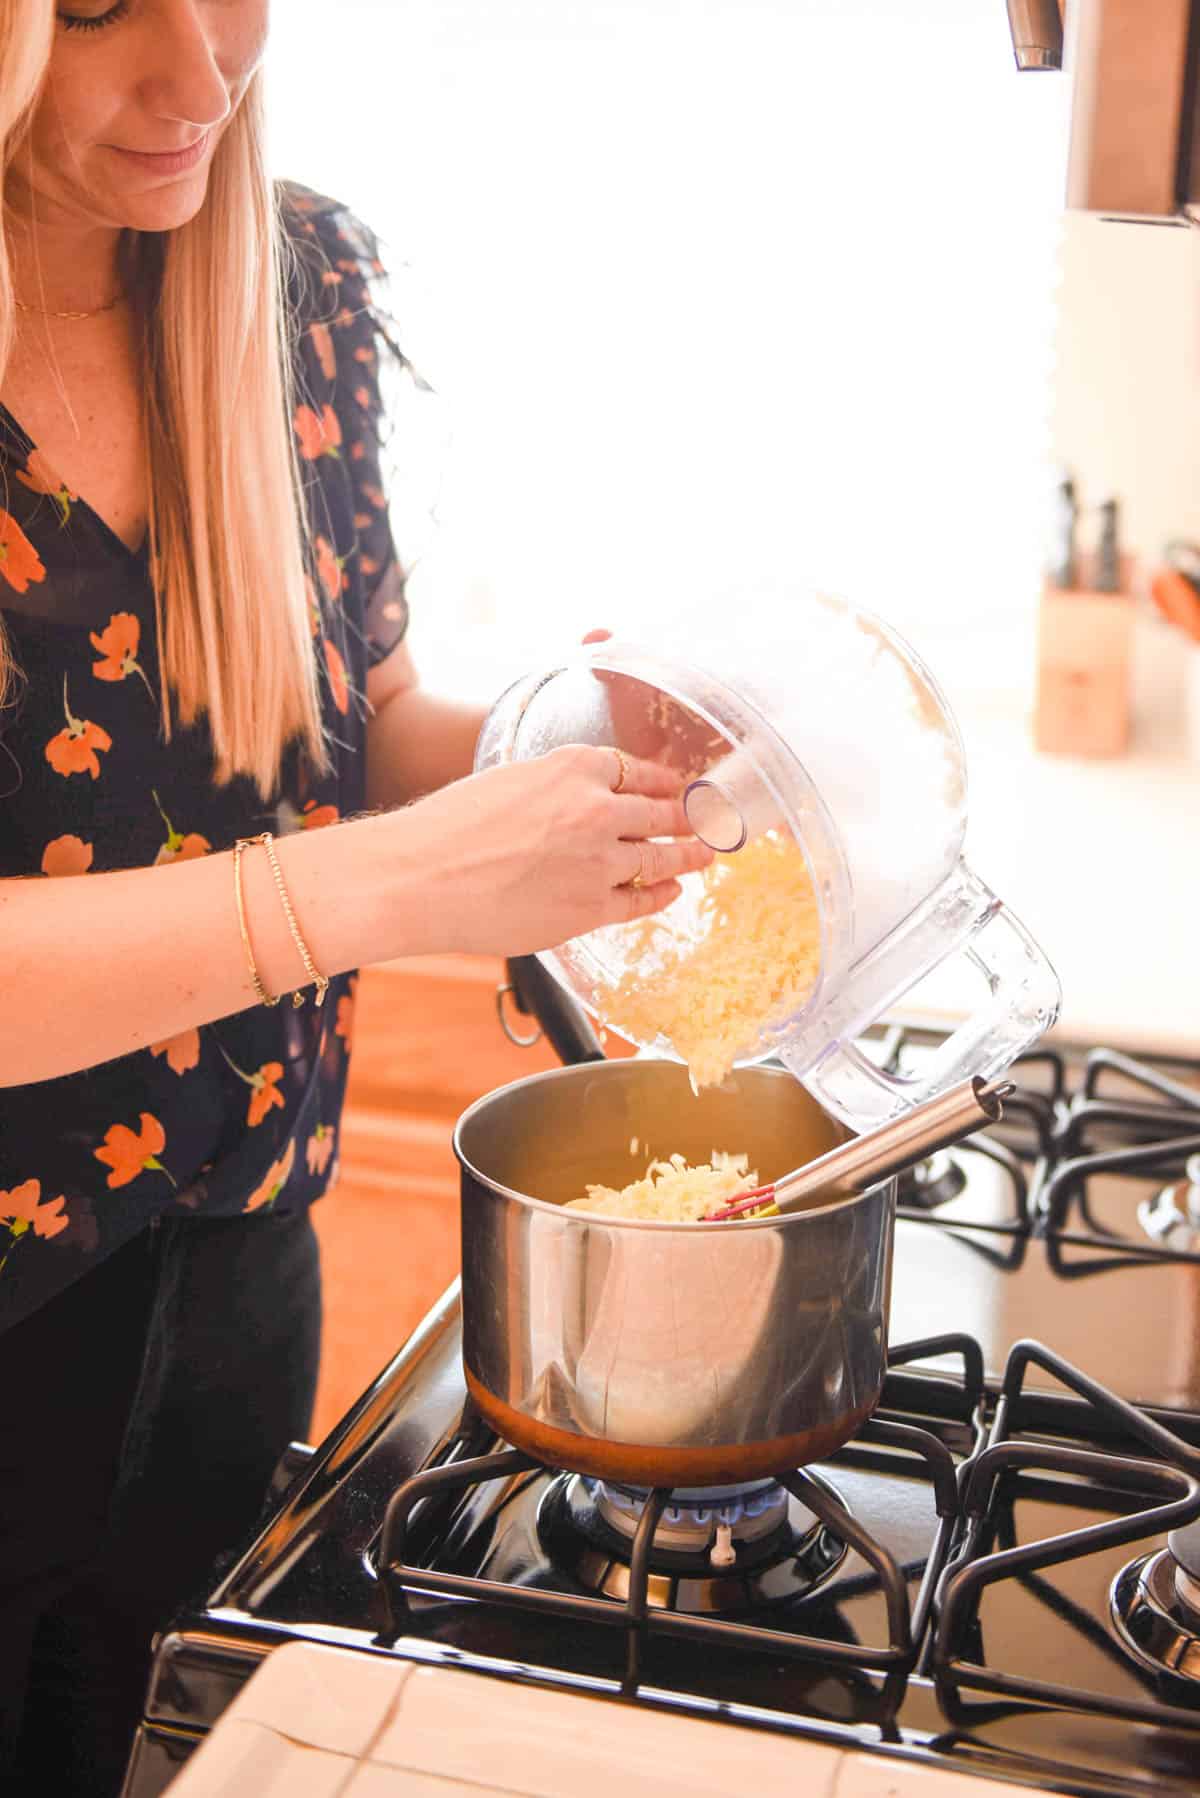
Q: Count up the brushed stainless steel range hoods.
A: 0